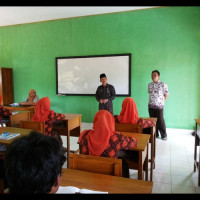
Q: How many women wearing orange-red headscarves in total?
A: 3